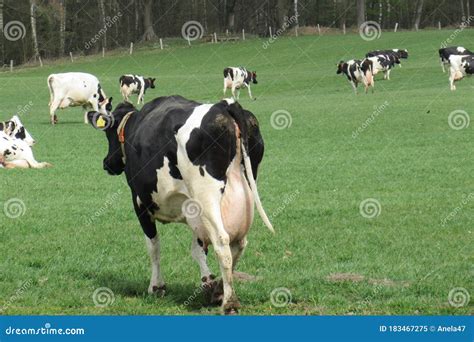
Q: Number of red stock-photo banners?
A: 0